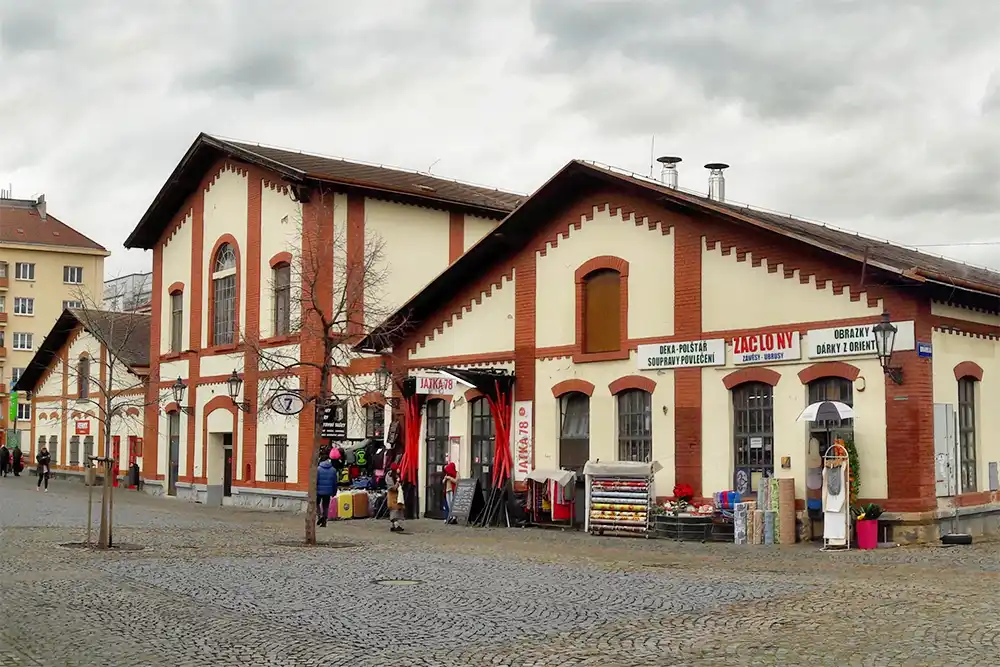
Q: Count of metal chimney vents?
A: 2